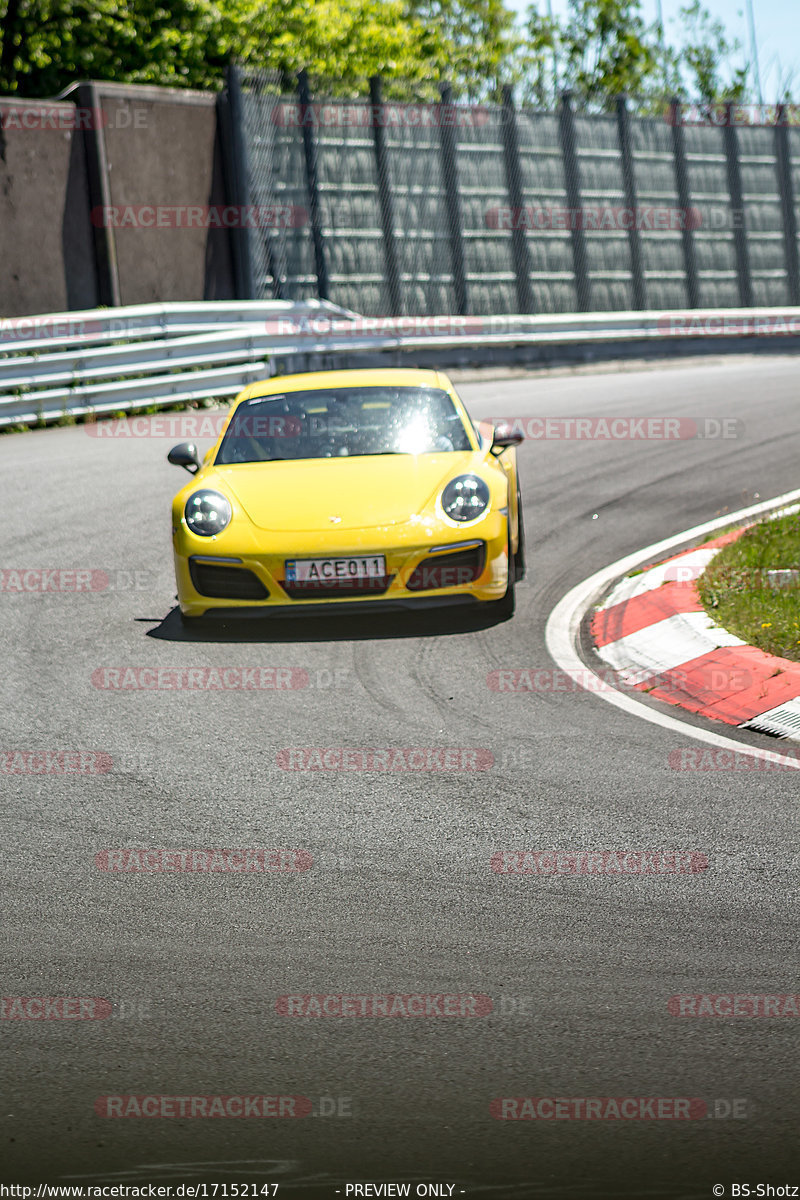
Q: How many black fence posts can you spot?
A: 10